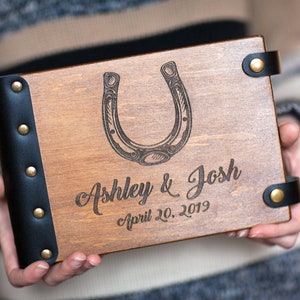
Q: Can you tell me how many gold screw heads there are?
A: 7